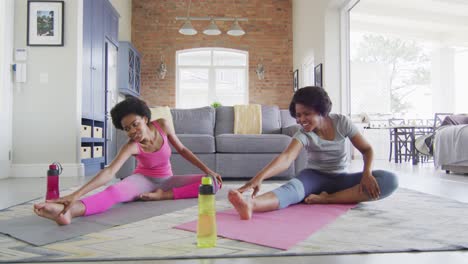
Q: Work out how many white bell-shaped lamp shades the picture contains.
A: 3